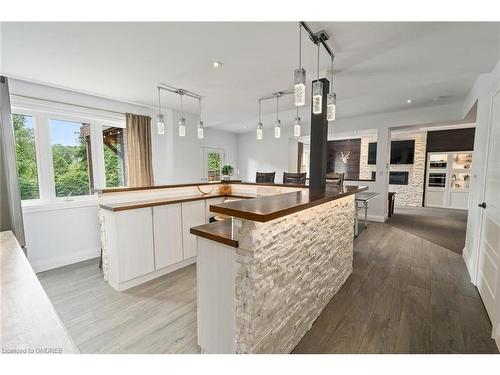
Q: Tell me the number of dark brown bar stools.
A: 3